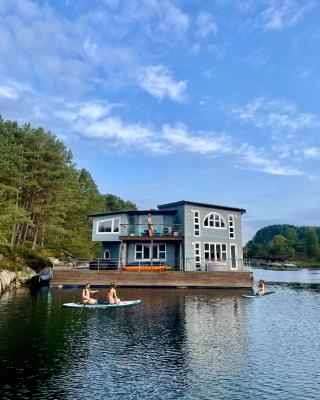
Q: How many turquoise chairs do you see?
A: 2